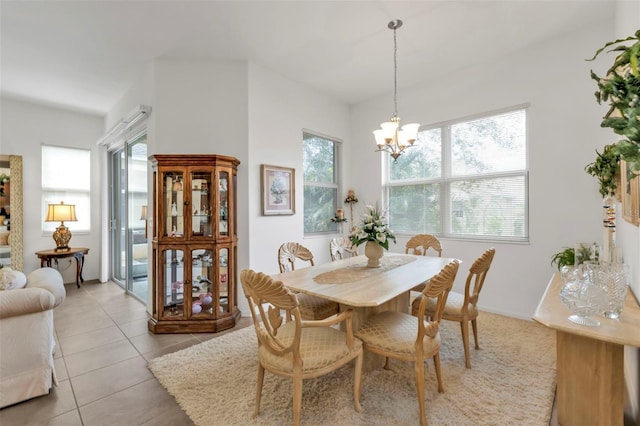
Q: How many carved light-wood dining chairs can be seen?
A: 6